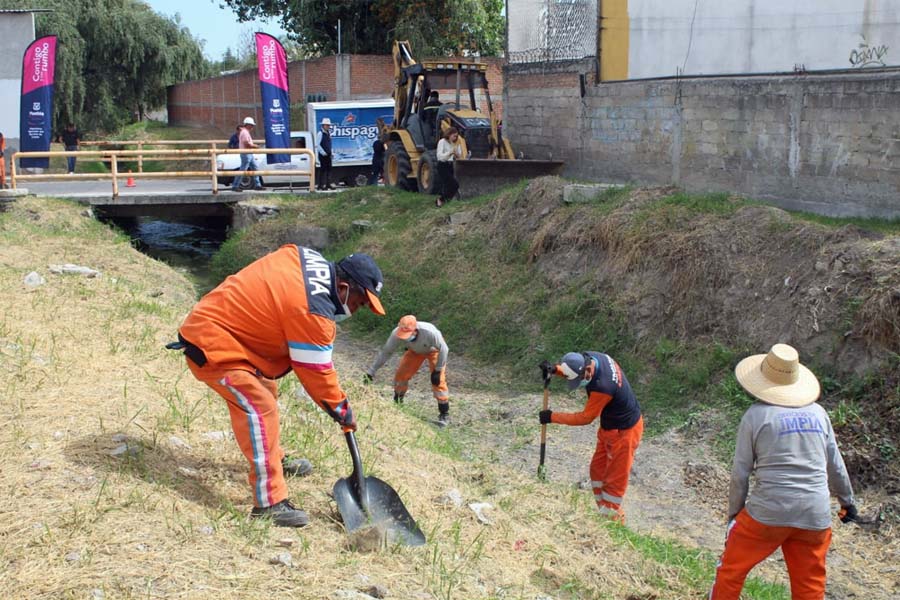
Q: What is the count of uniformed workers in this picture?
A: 4